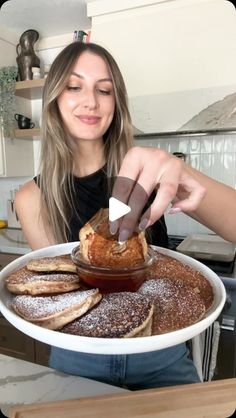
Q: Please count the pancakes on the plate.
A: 6